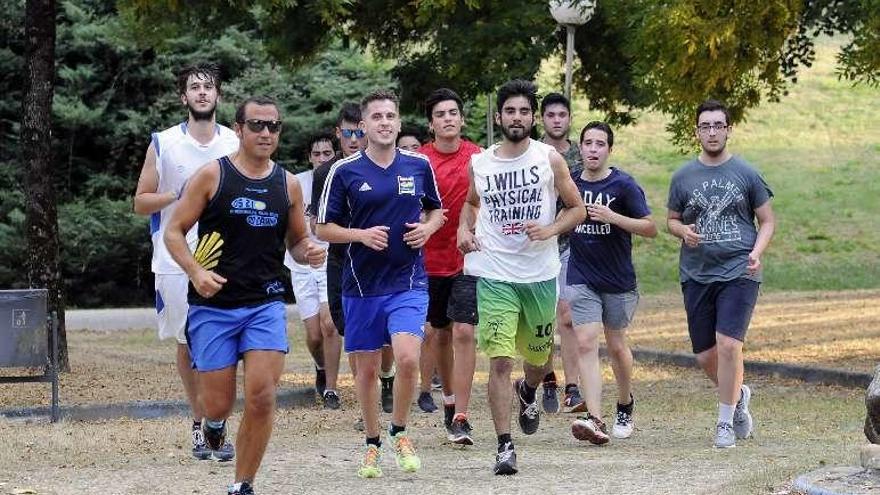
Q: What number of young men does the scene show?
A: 11